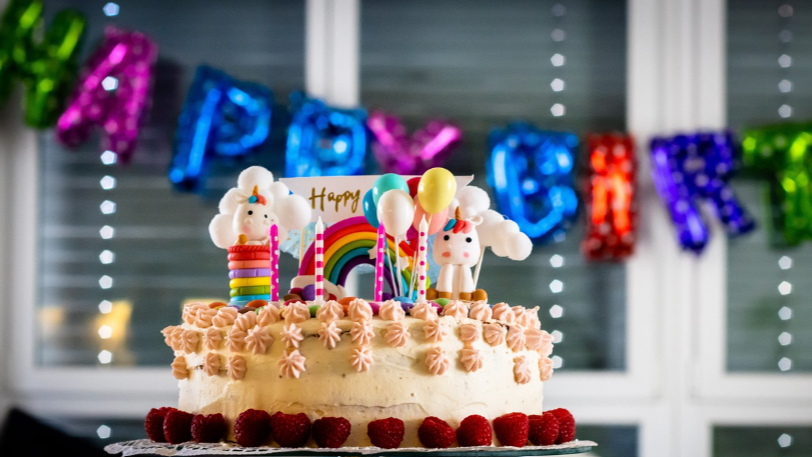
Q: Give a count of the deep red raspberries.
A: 12